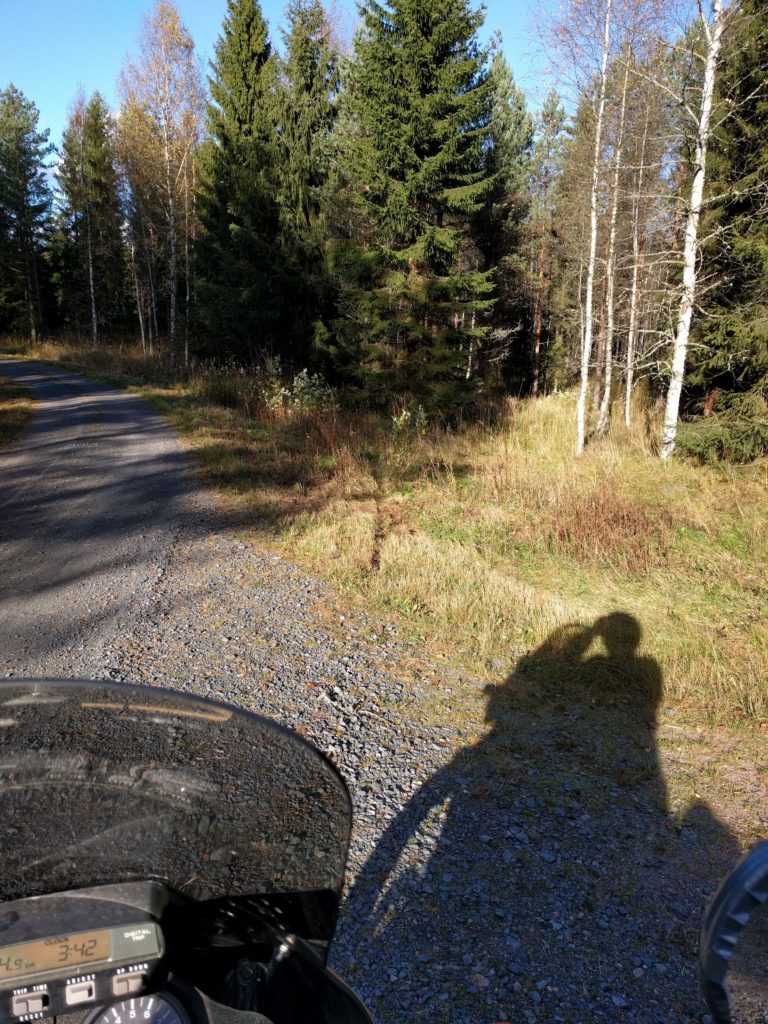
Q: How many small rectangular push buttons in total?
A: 3